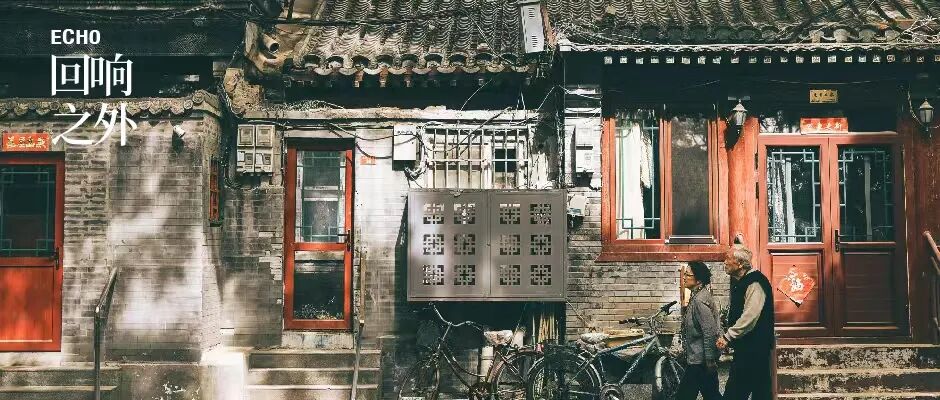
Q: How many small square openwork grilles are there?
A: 12